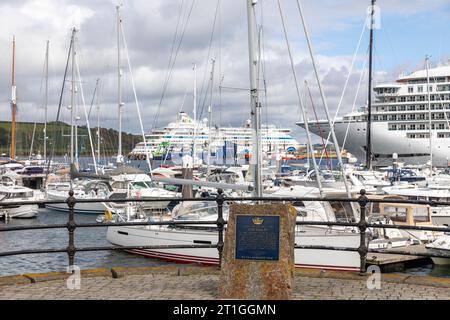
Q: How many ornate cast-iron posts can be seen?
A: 3